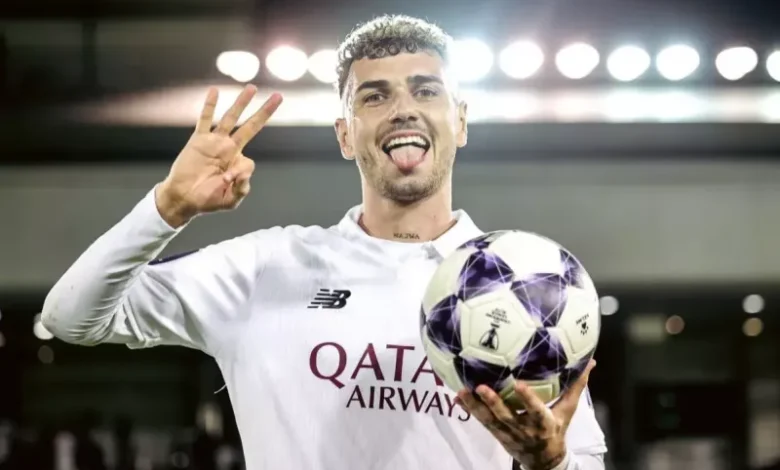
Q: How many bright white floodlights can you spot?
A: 10